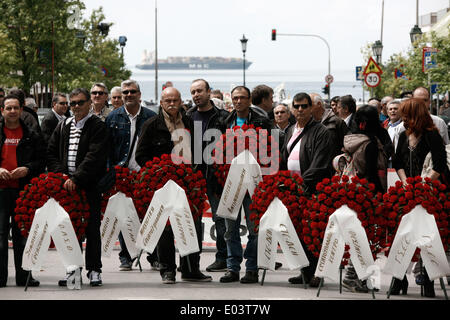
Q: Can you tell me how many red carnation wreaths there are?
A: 7